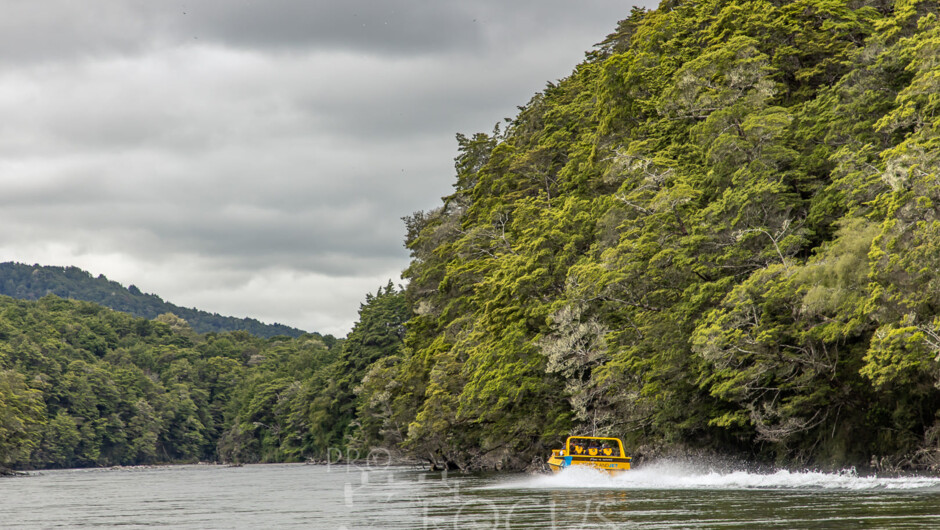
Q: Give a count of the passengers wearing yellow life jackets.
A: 3